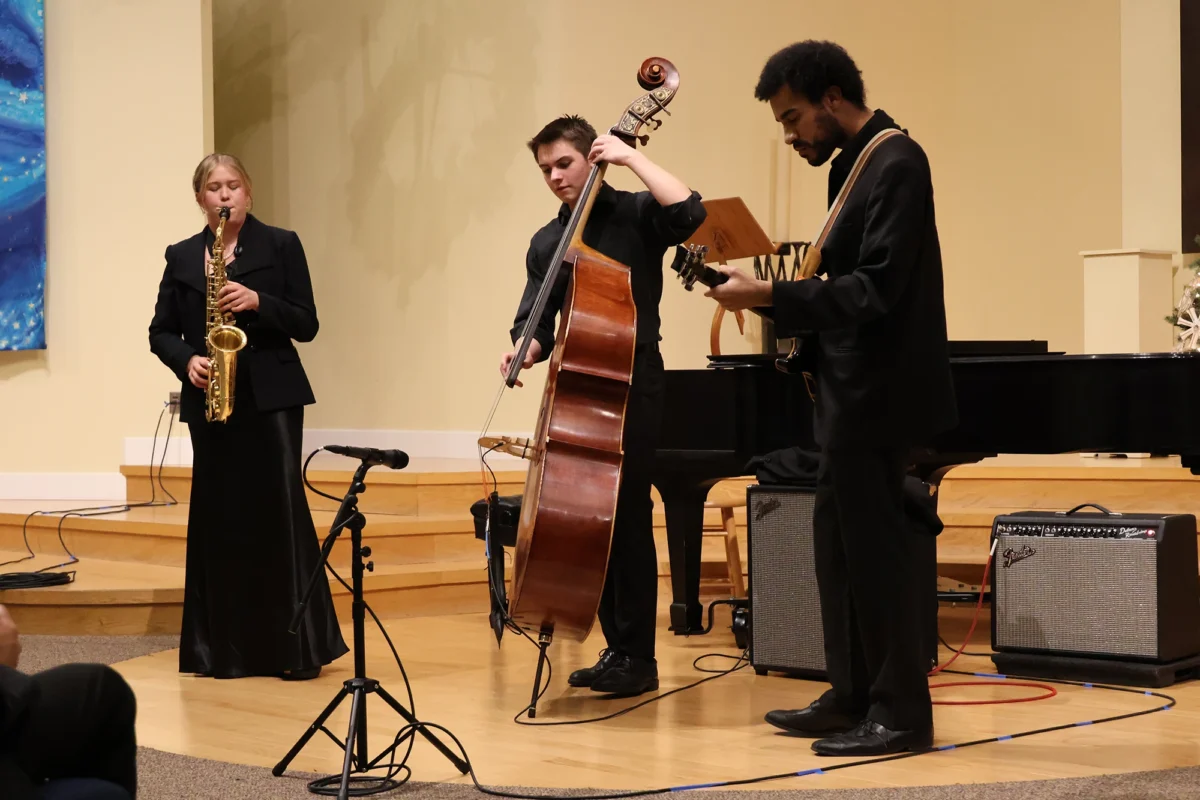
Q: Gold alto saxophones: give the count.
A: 1